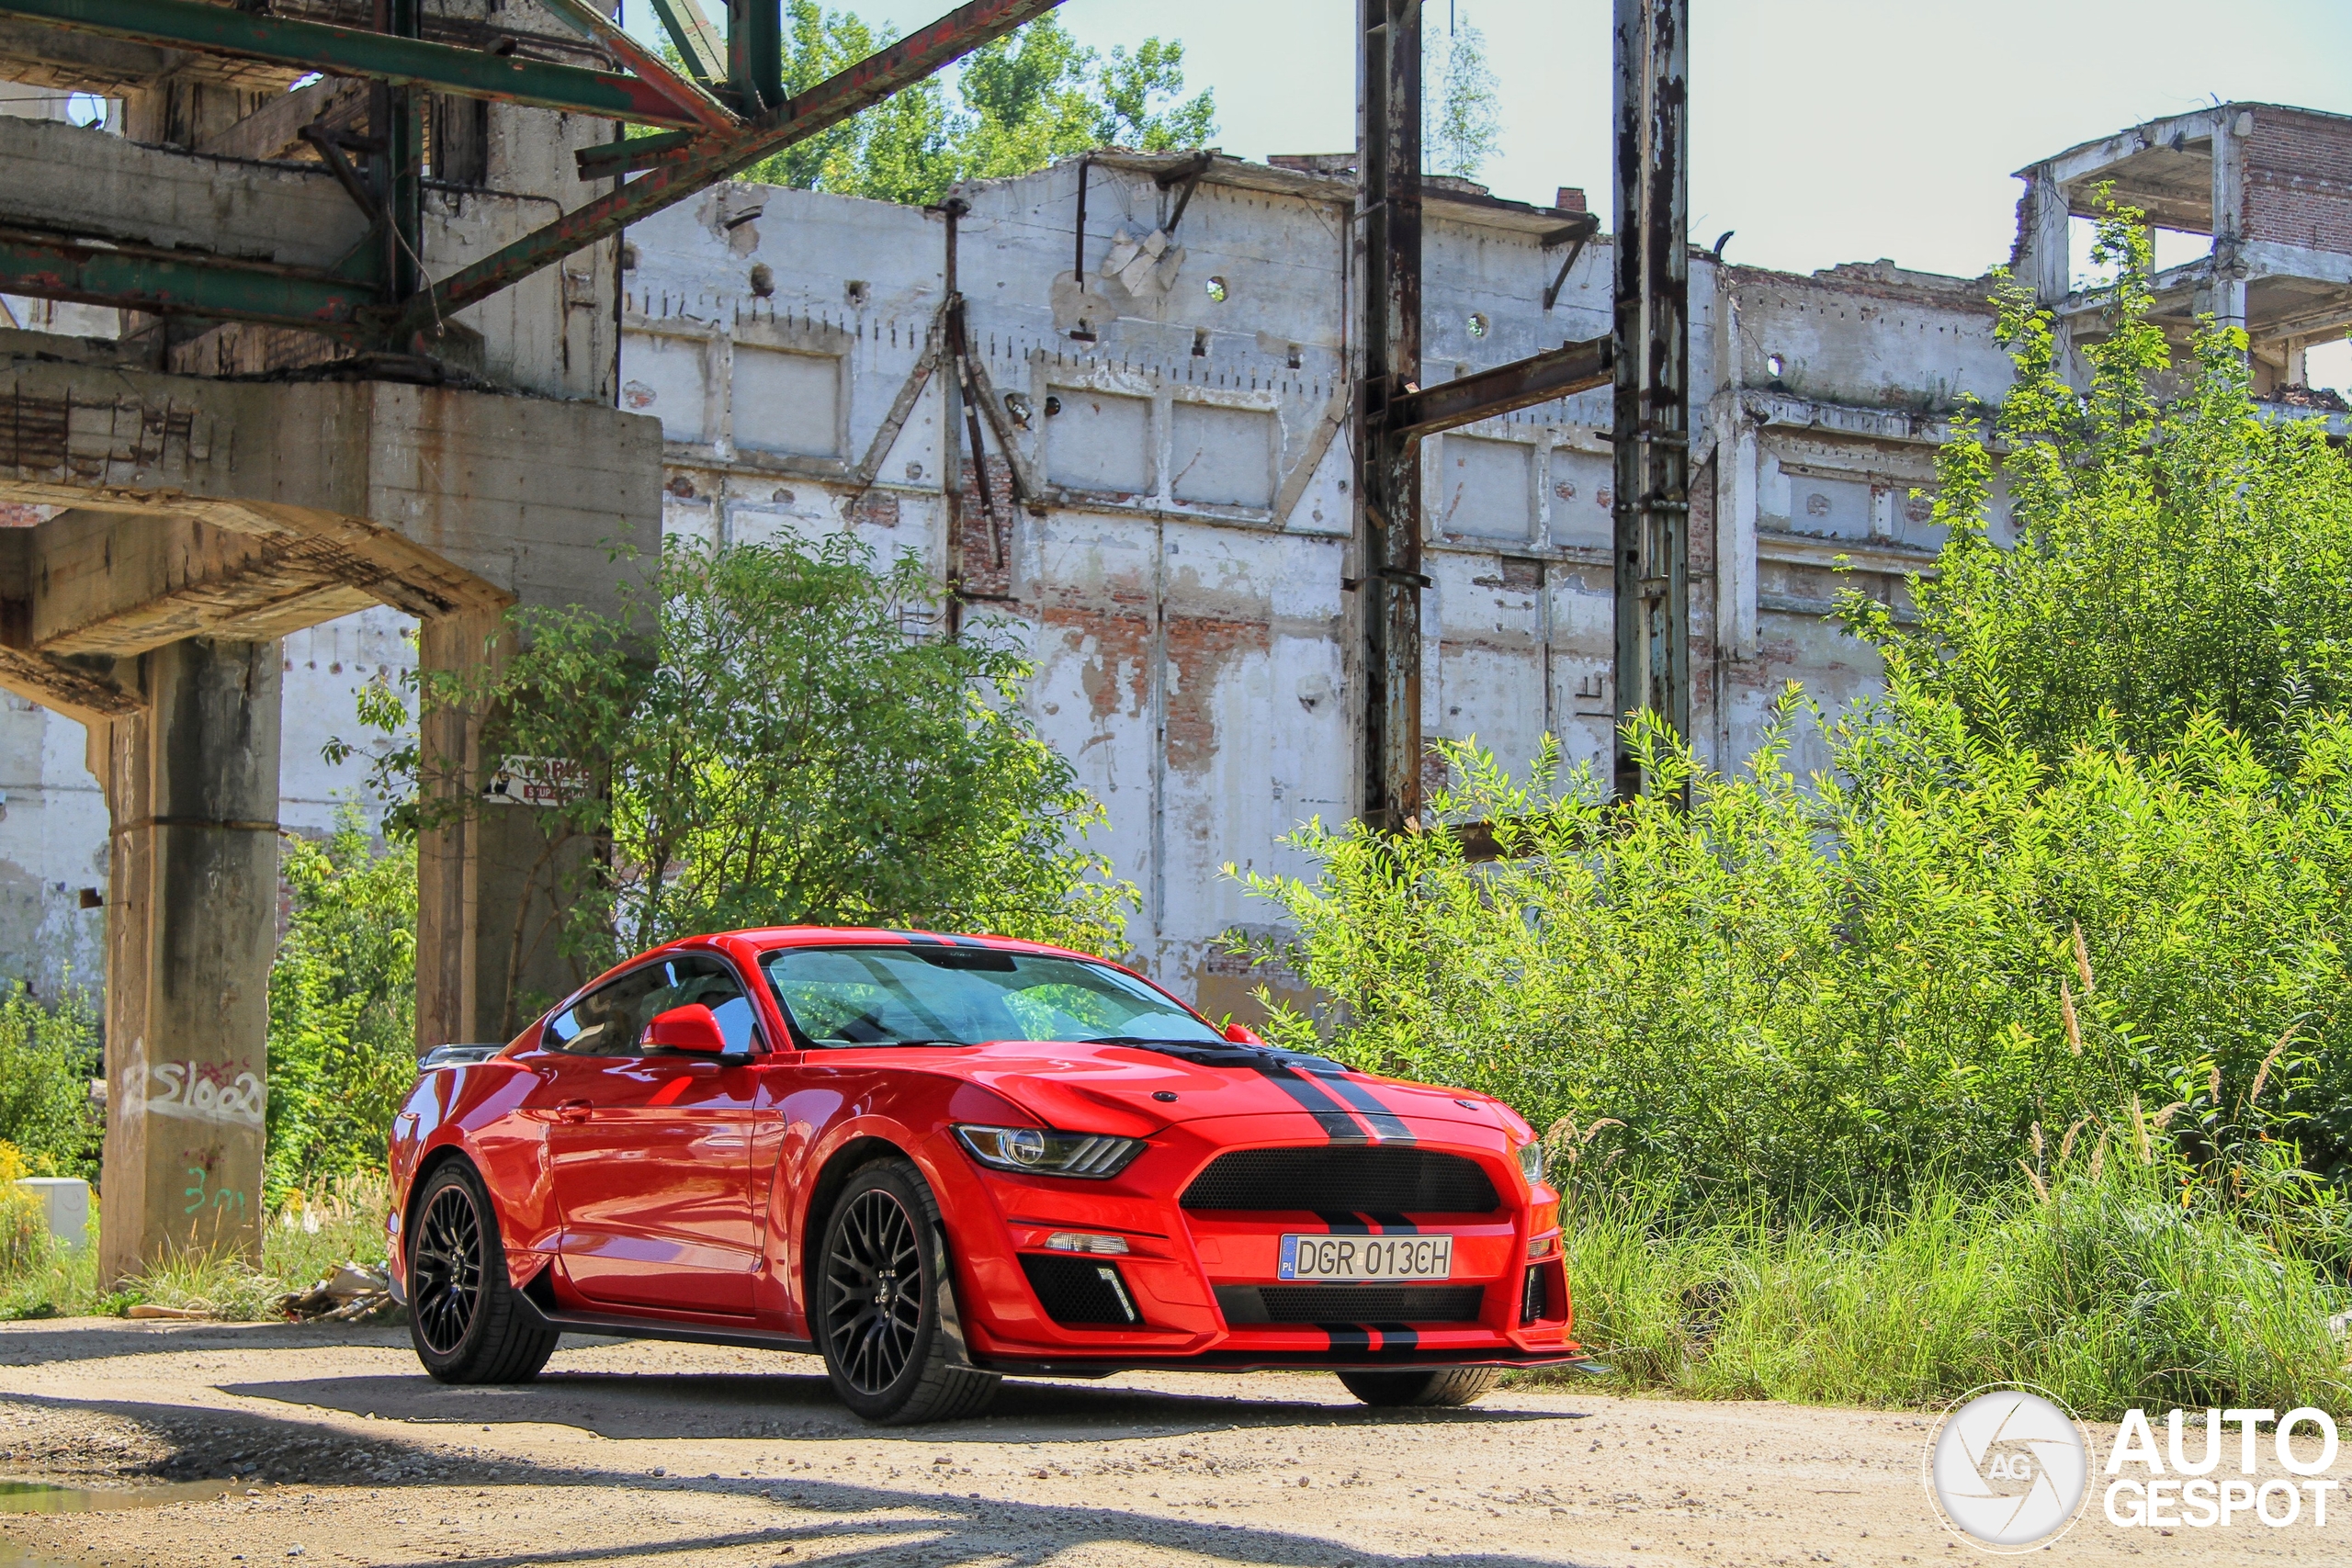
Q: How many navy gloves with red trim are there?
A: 0